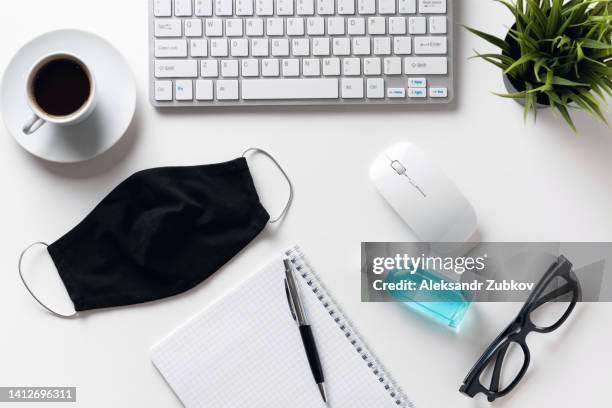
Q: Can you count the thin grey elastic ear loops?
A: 2